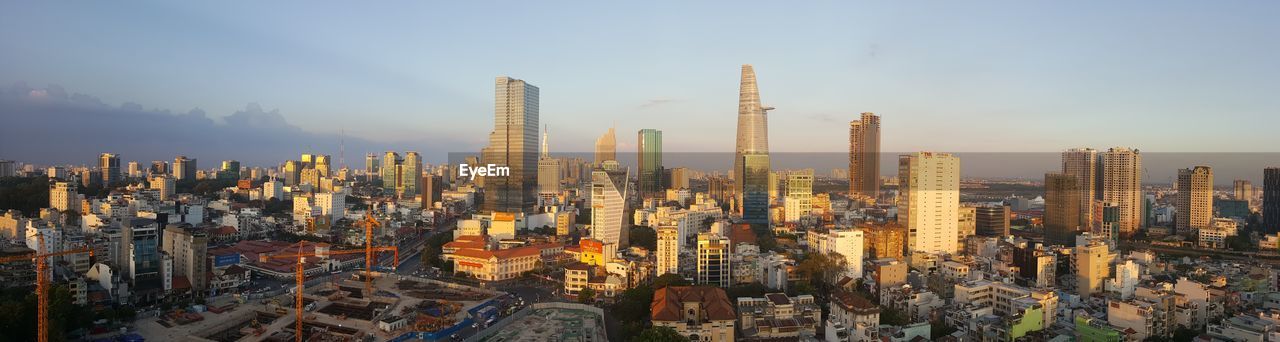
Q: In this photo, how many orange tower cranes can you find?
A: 3